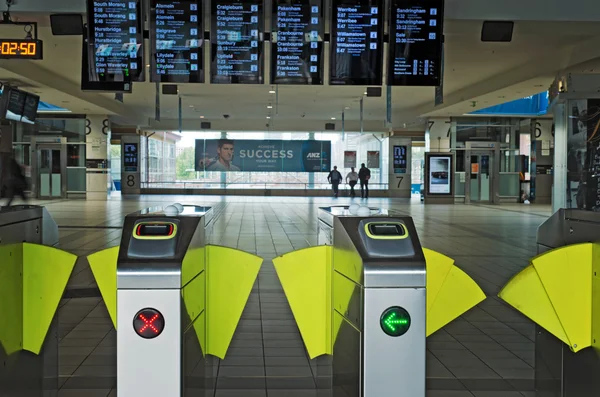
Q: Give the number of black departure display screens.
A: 6